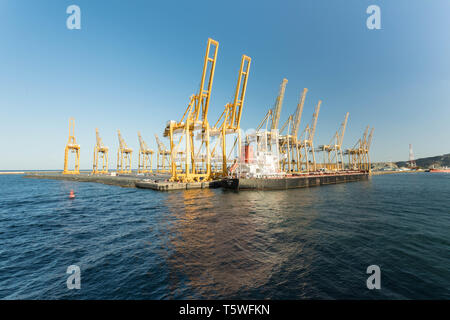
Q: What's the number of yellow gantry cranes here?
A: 13